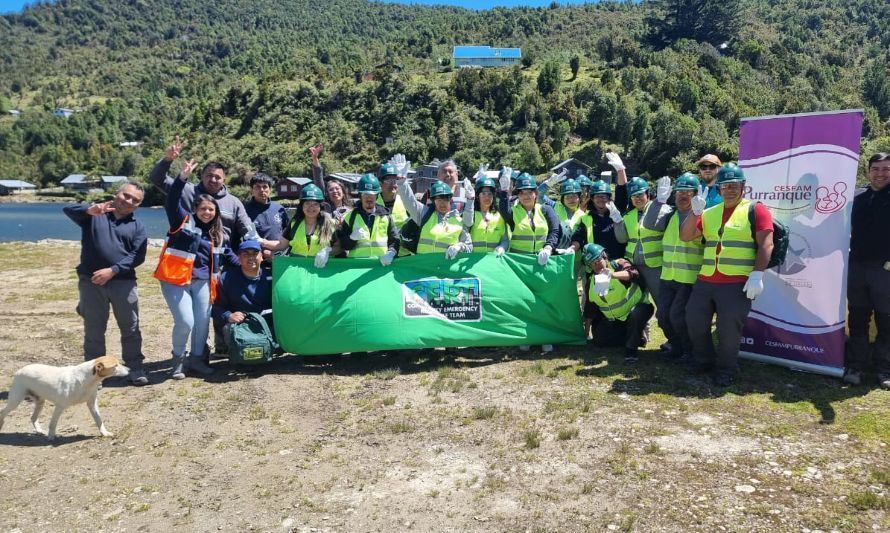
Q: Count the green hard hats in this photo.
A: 14